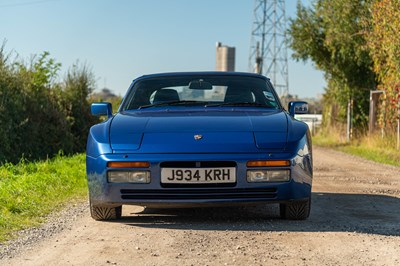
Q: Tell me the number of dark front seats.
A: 2